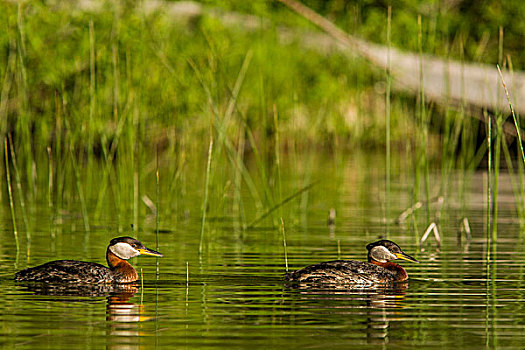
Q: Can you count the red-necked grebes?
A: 2